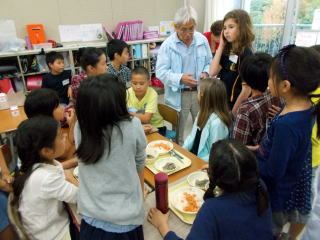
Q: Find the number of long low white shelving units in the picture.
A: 1